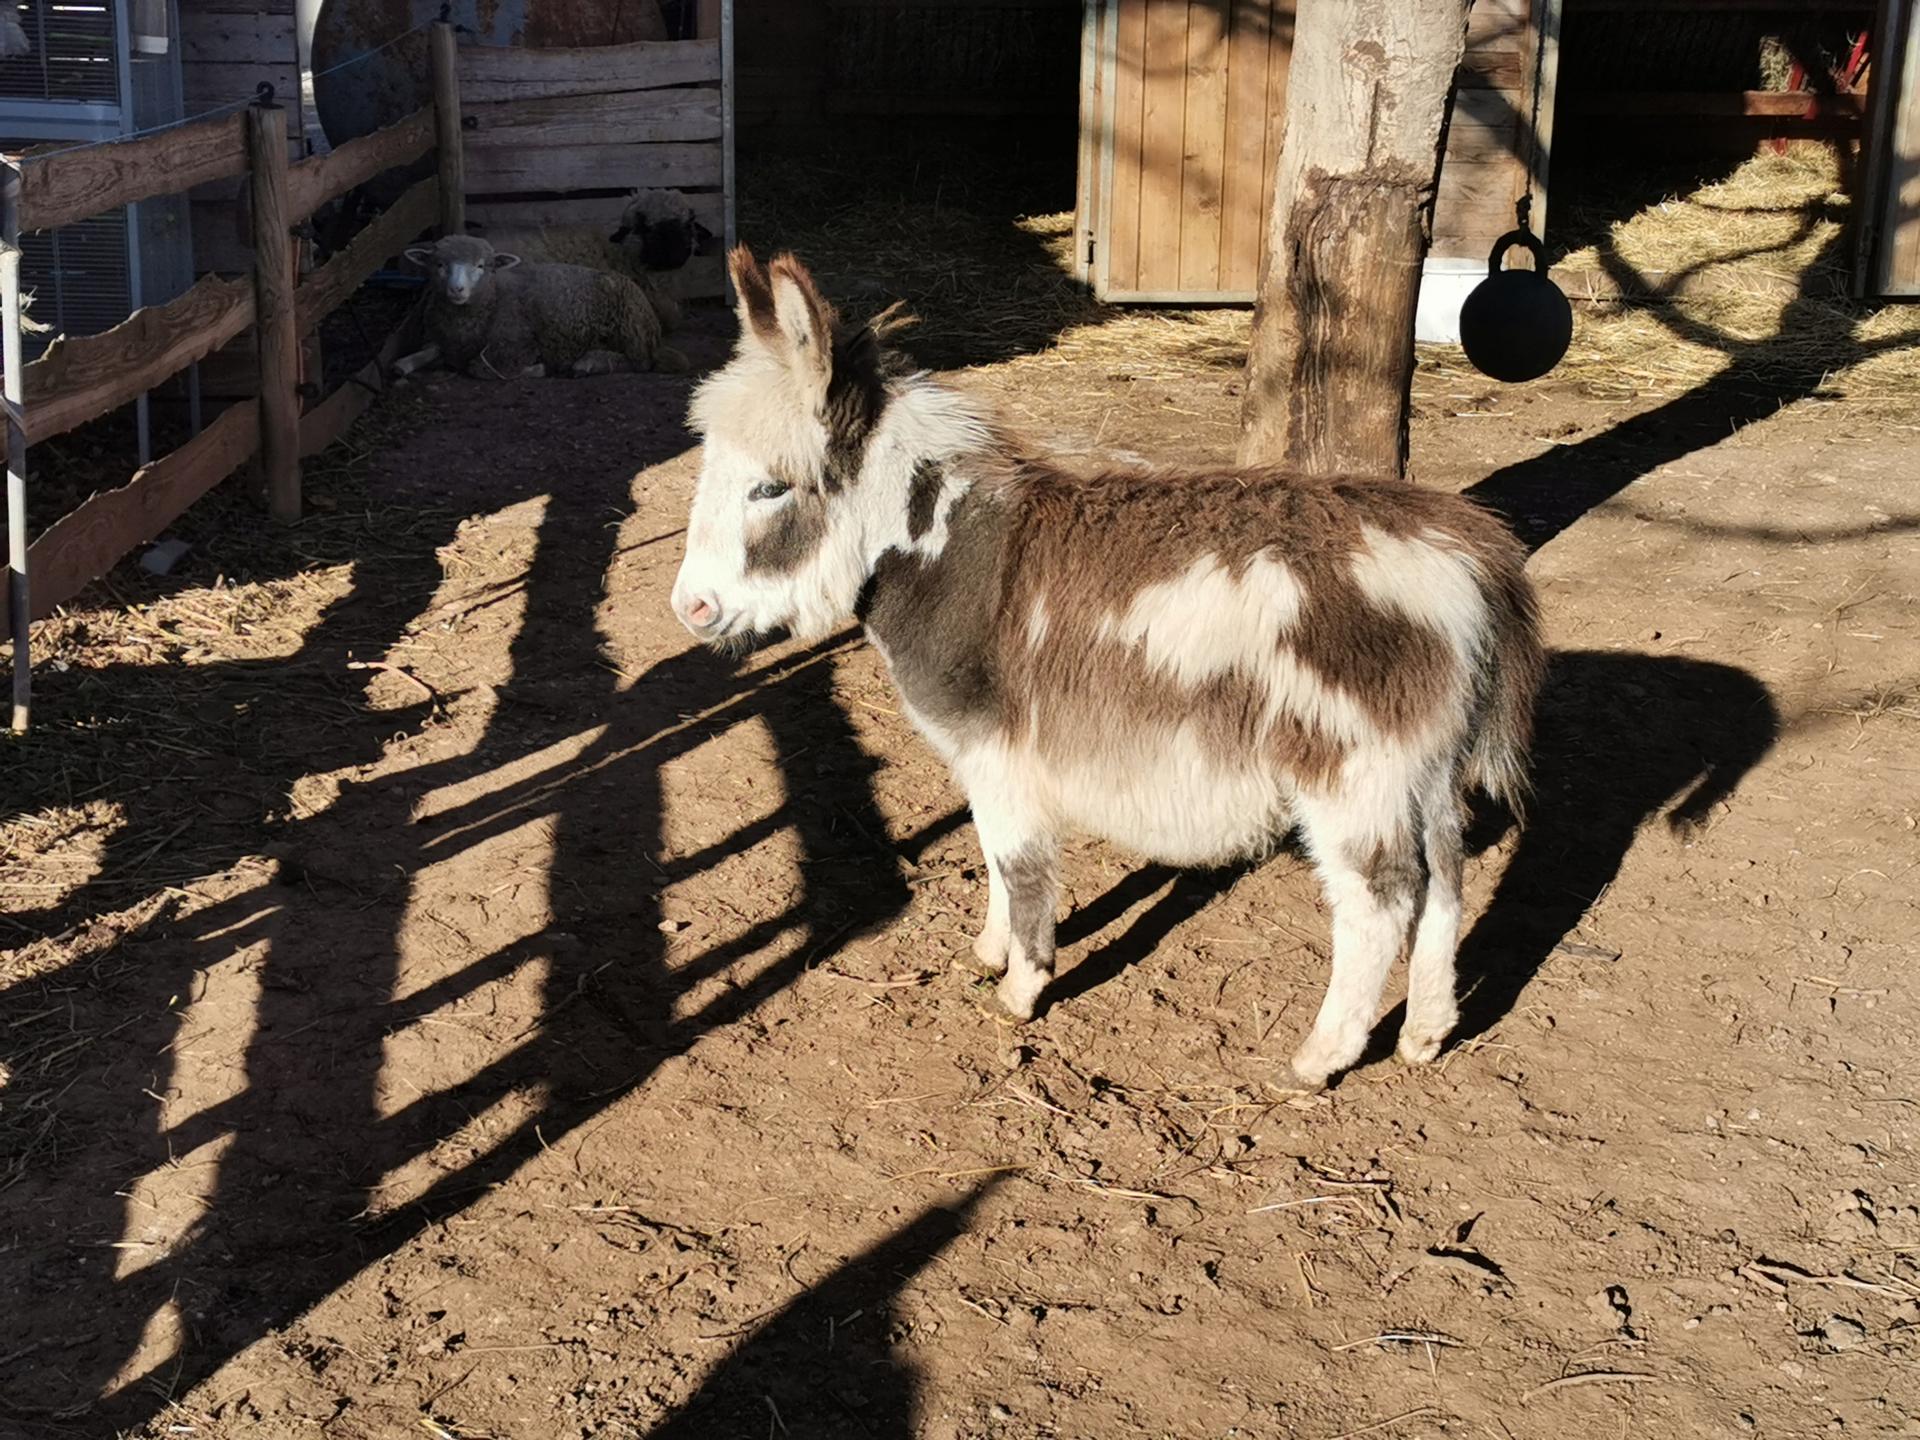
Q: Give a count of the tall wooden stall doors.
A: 2